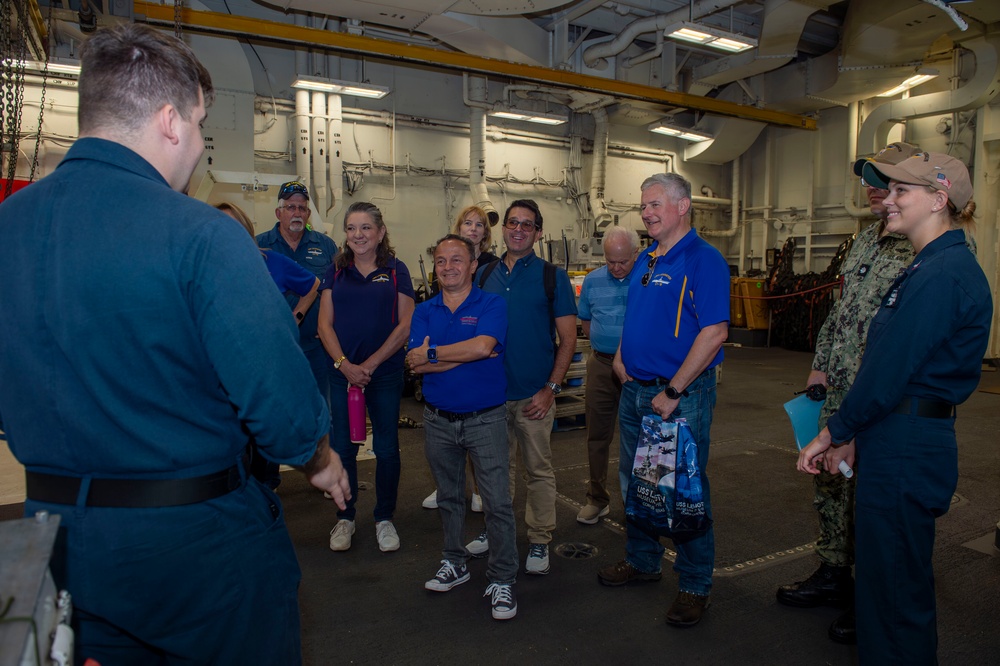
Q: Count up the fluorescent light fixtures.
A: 6